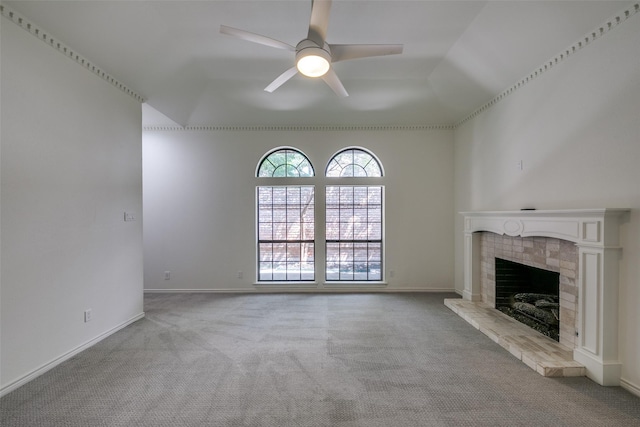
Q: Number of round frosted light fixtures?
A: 1